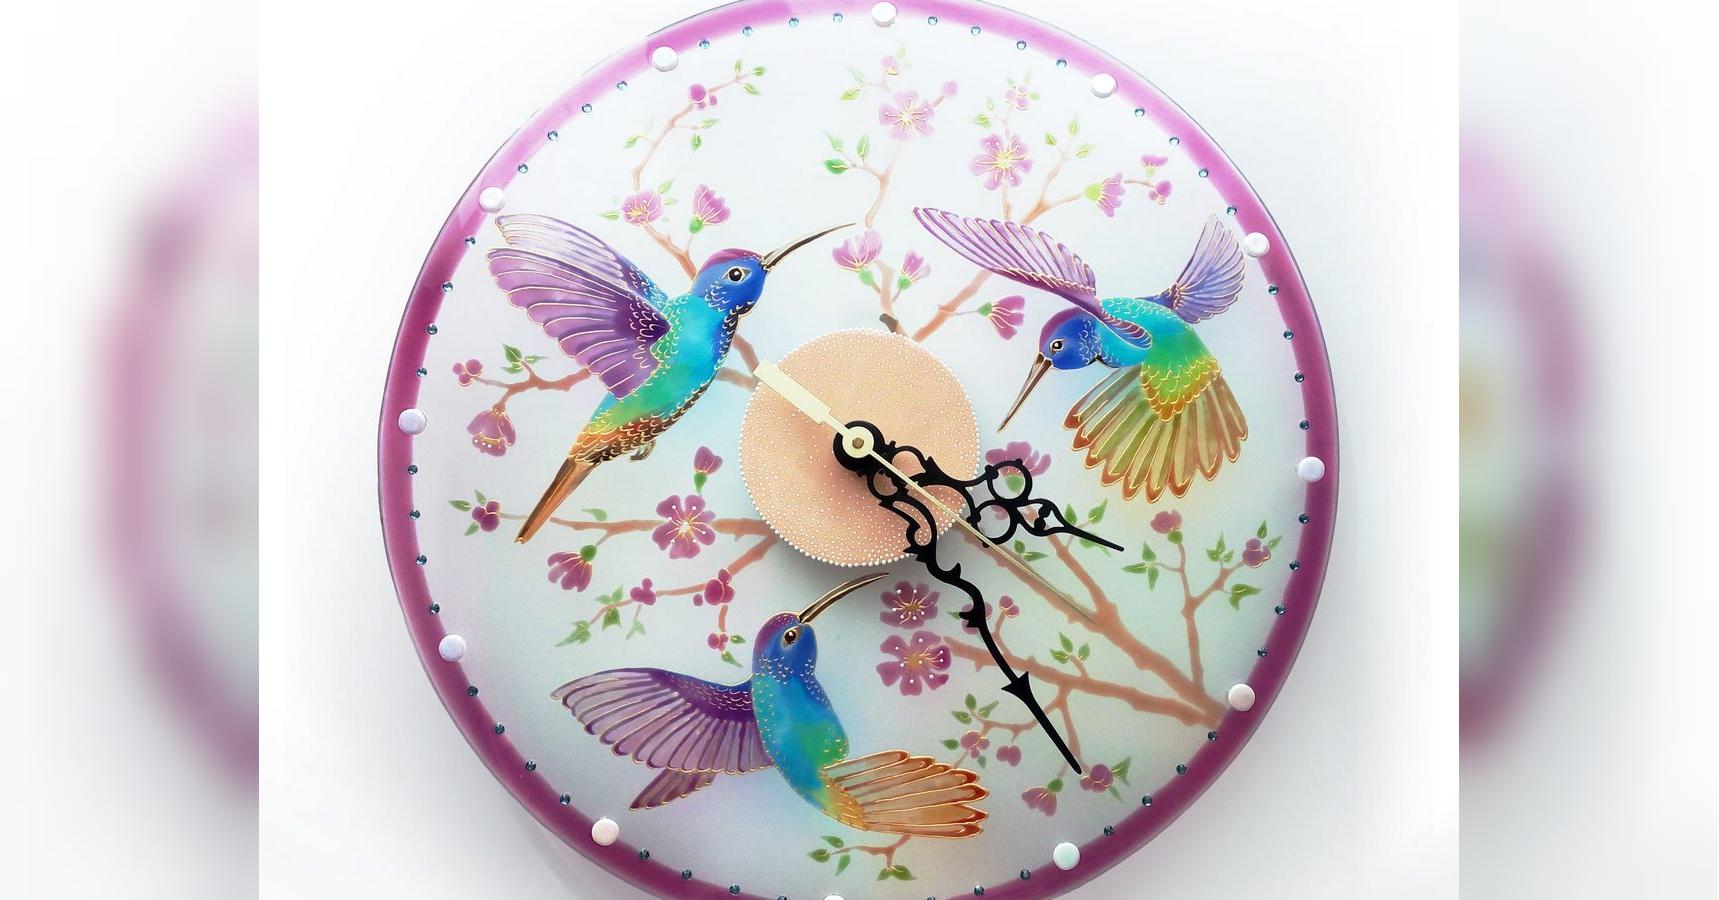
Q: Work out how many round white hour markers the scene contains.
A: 12